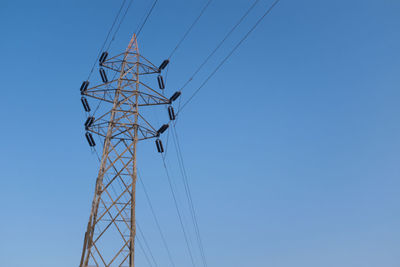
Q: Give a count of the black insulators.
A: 12